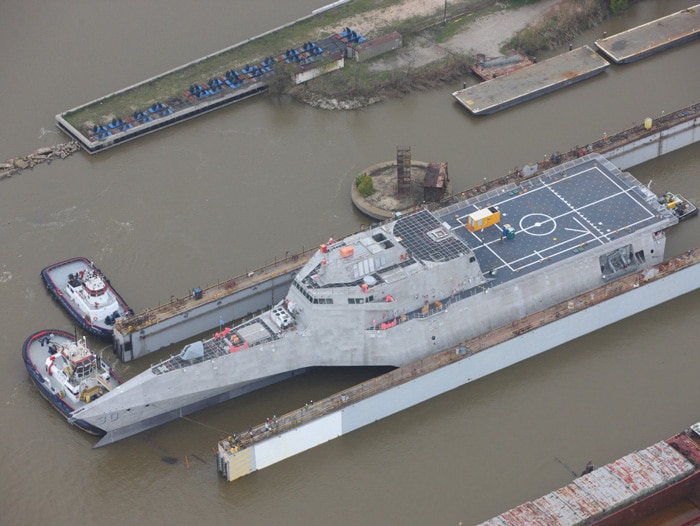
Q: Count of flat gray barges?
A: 2